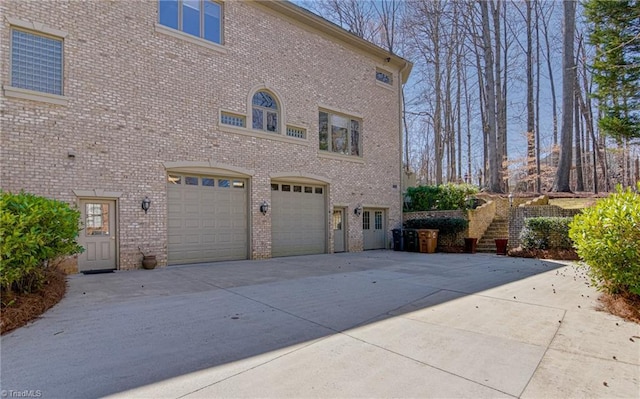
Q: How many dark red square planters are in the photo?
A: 2